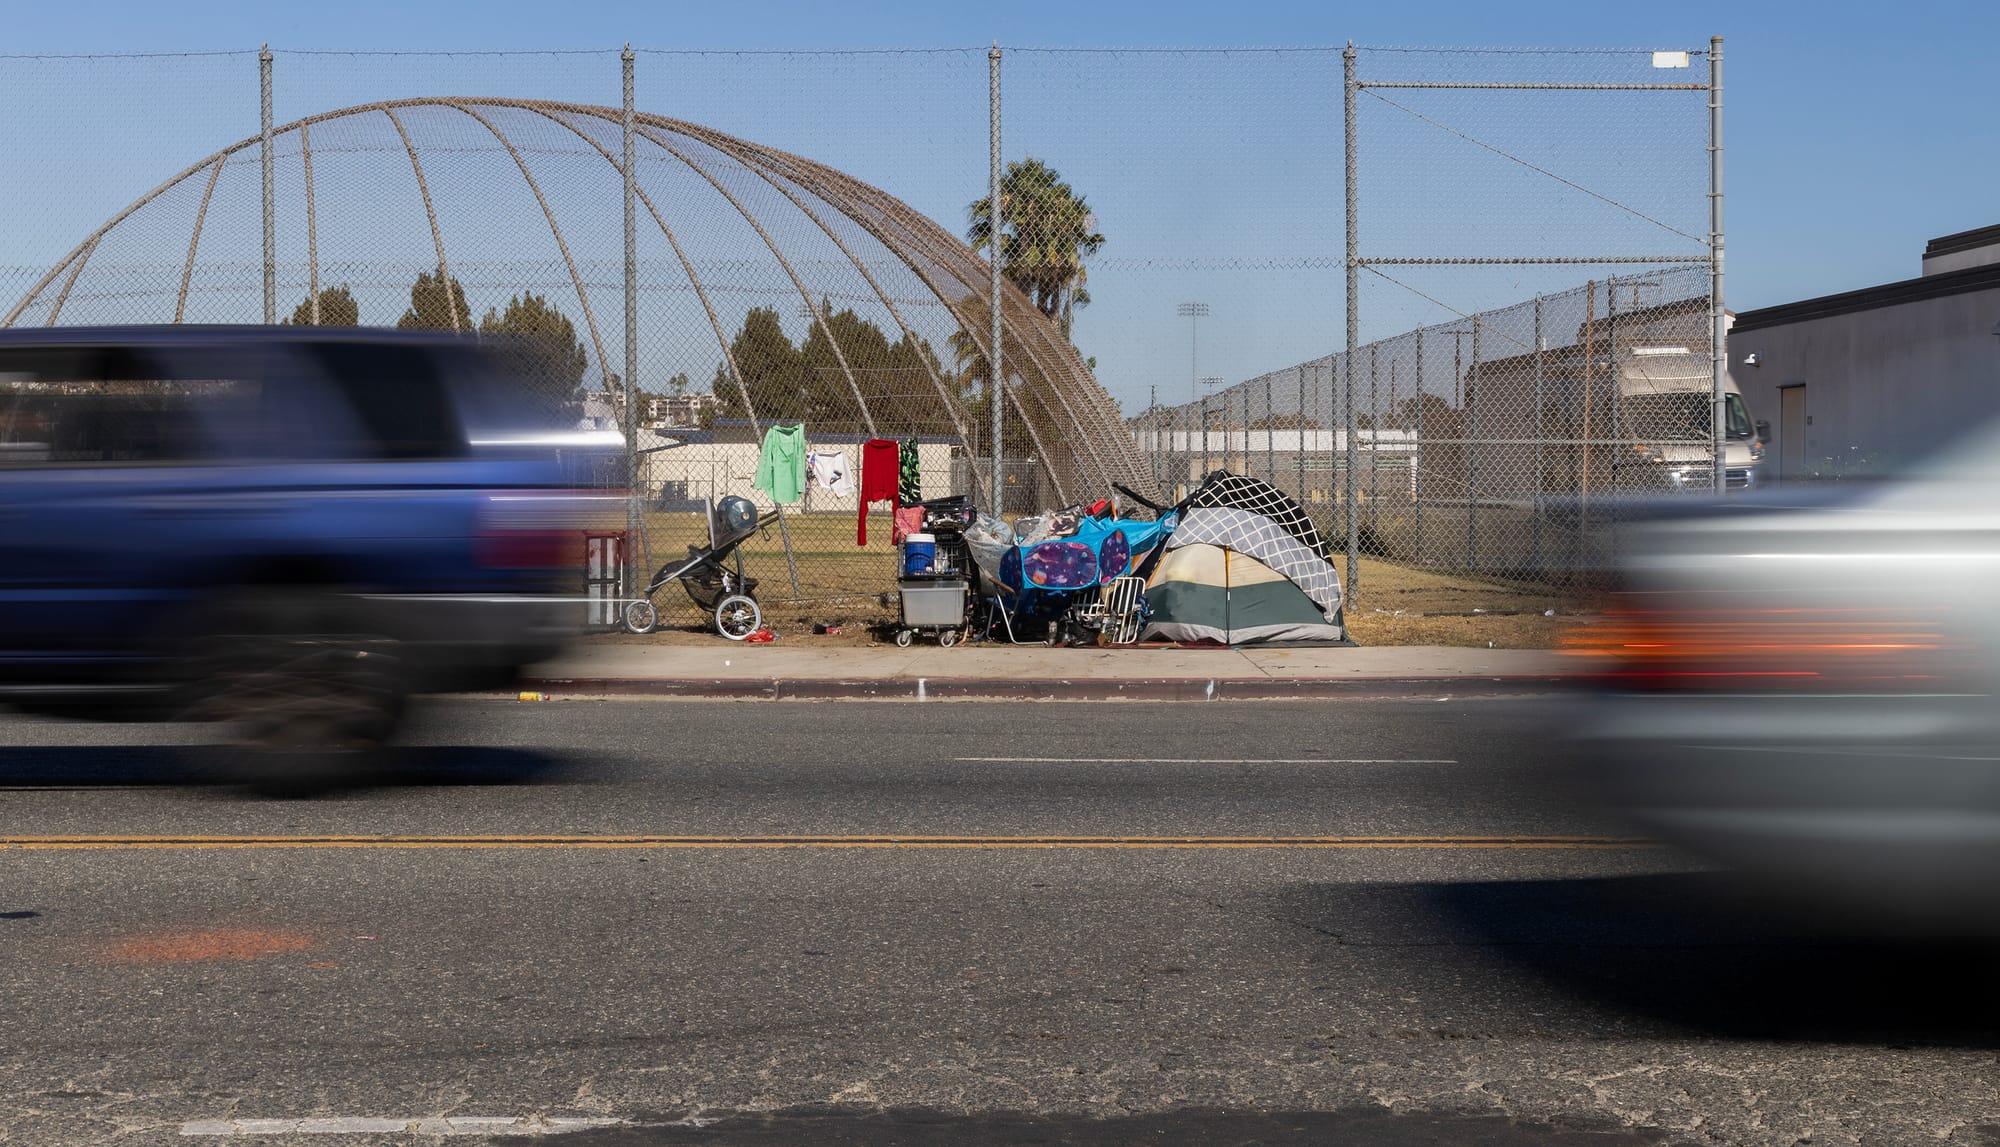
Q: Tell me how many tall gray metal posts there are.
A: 5